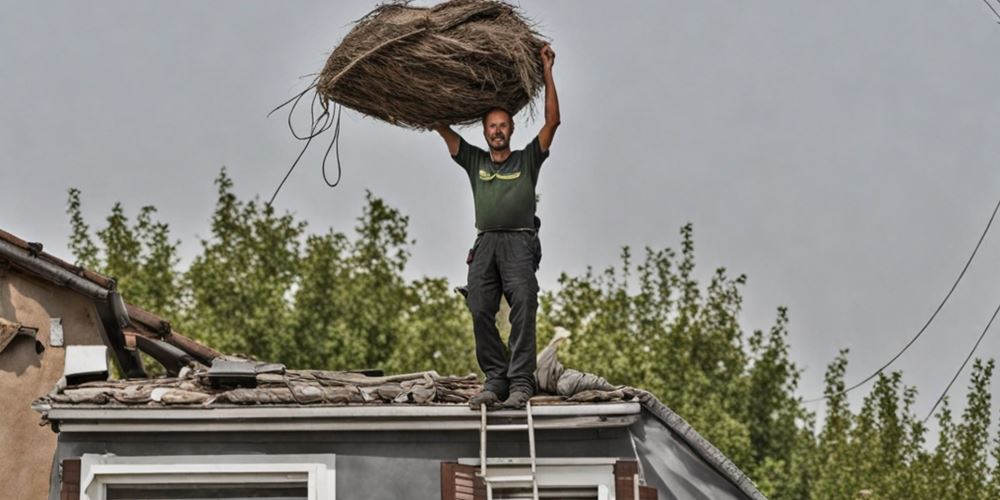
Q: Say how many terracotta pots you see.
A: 0